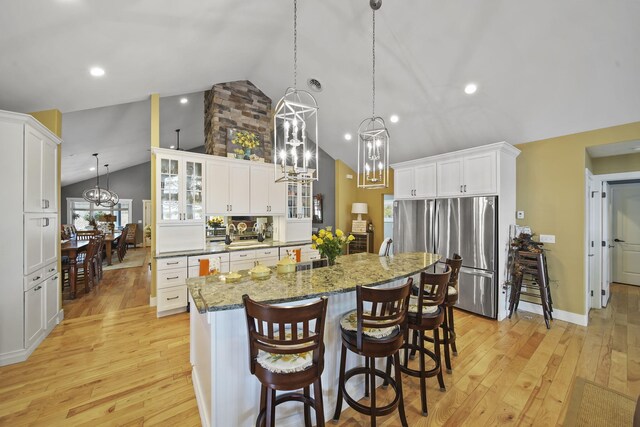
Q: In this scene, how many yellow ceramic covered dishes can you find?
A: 3